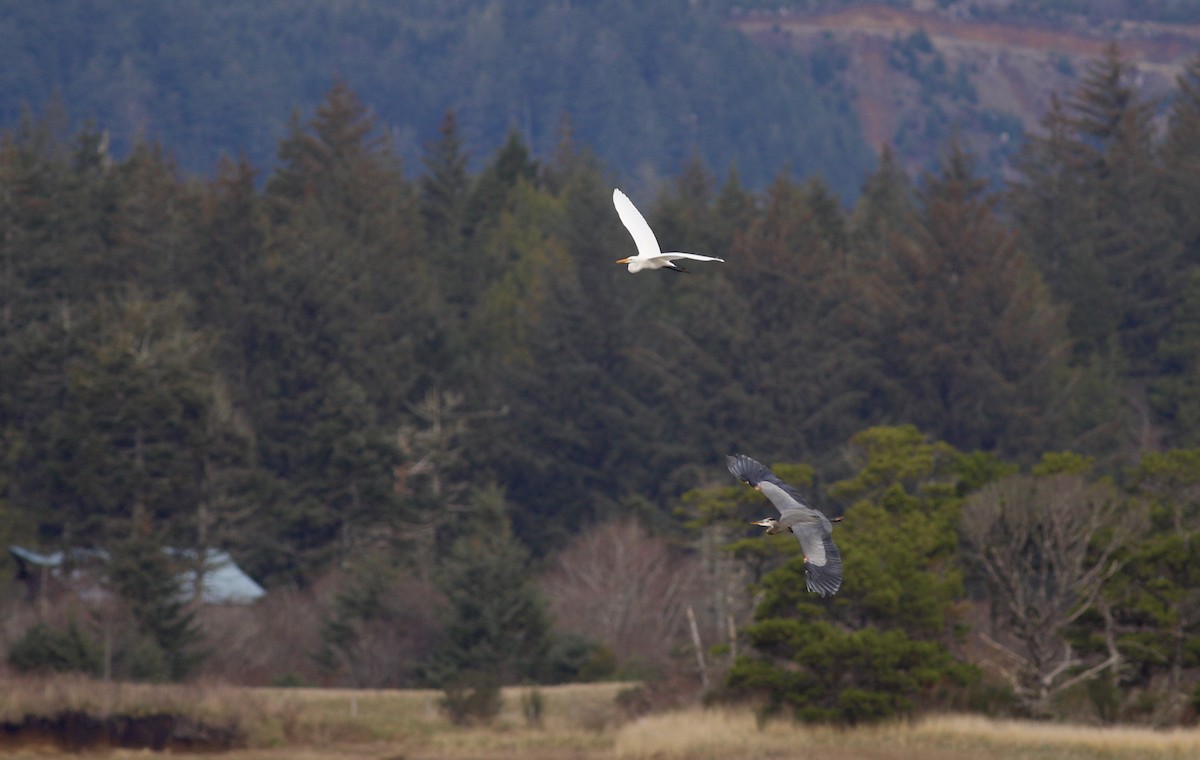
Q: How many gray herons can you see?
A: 1